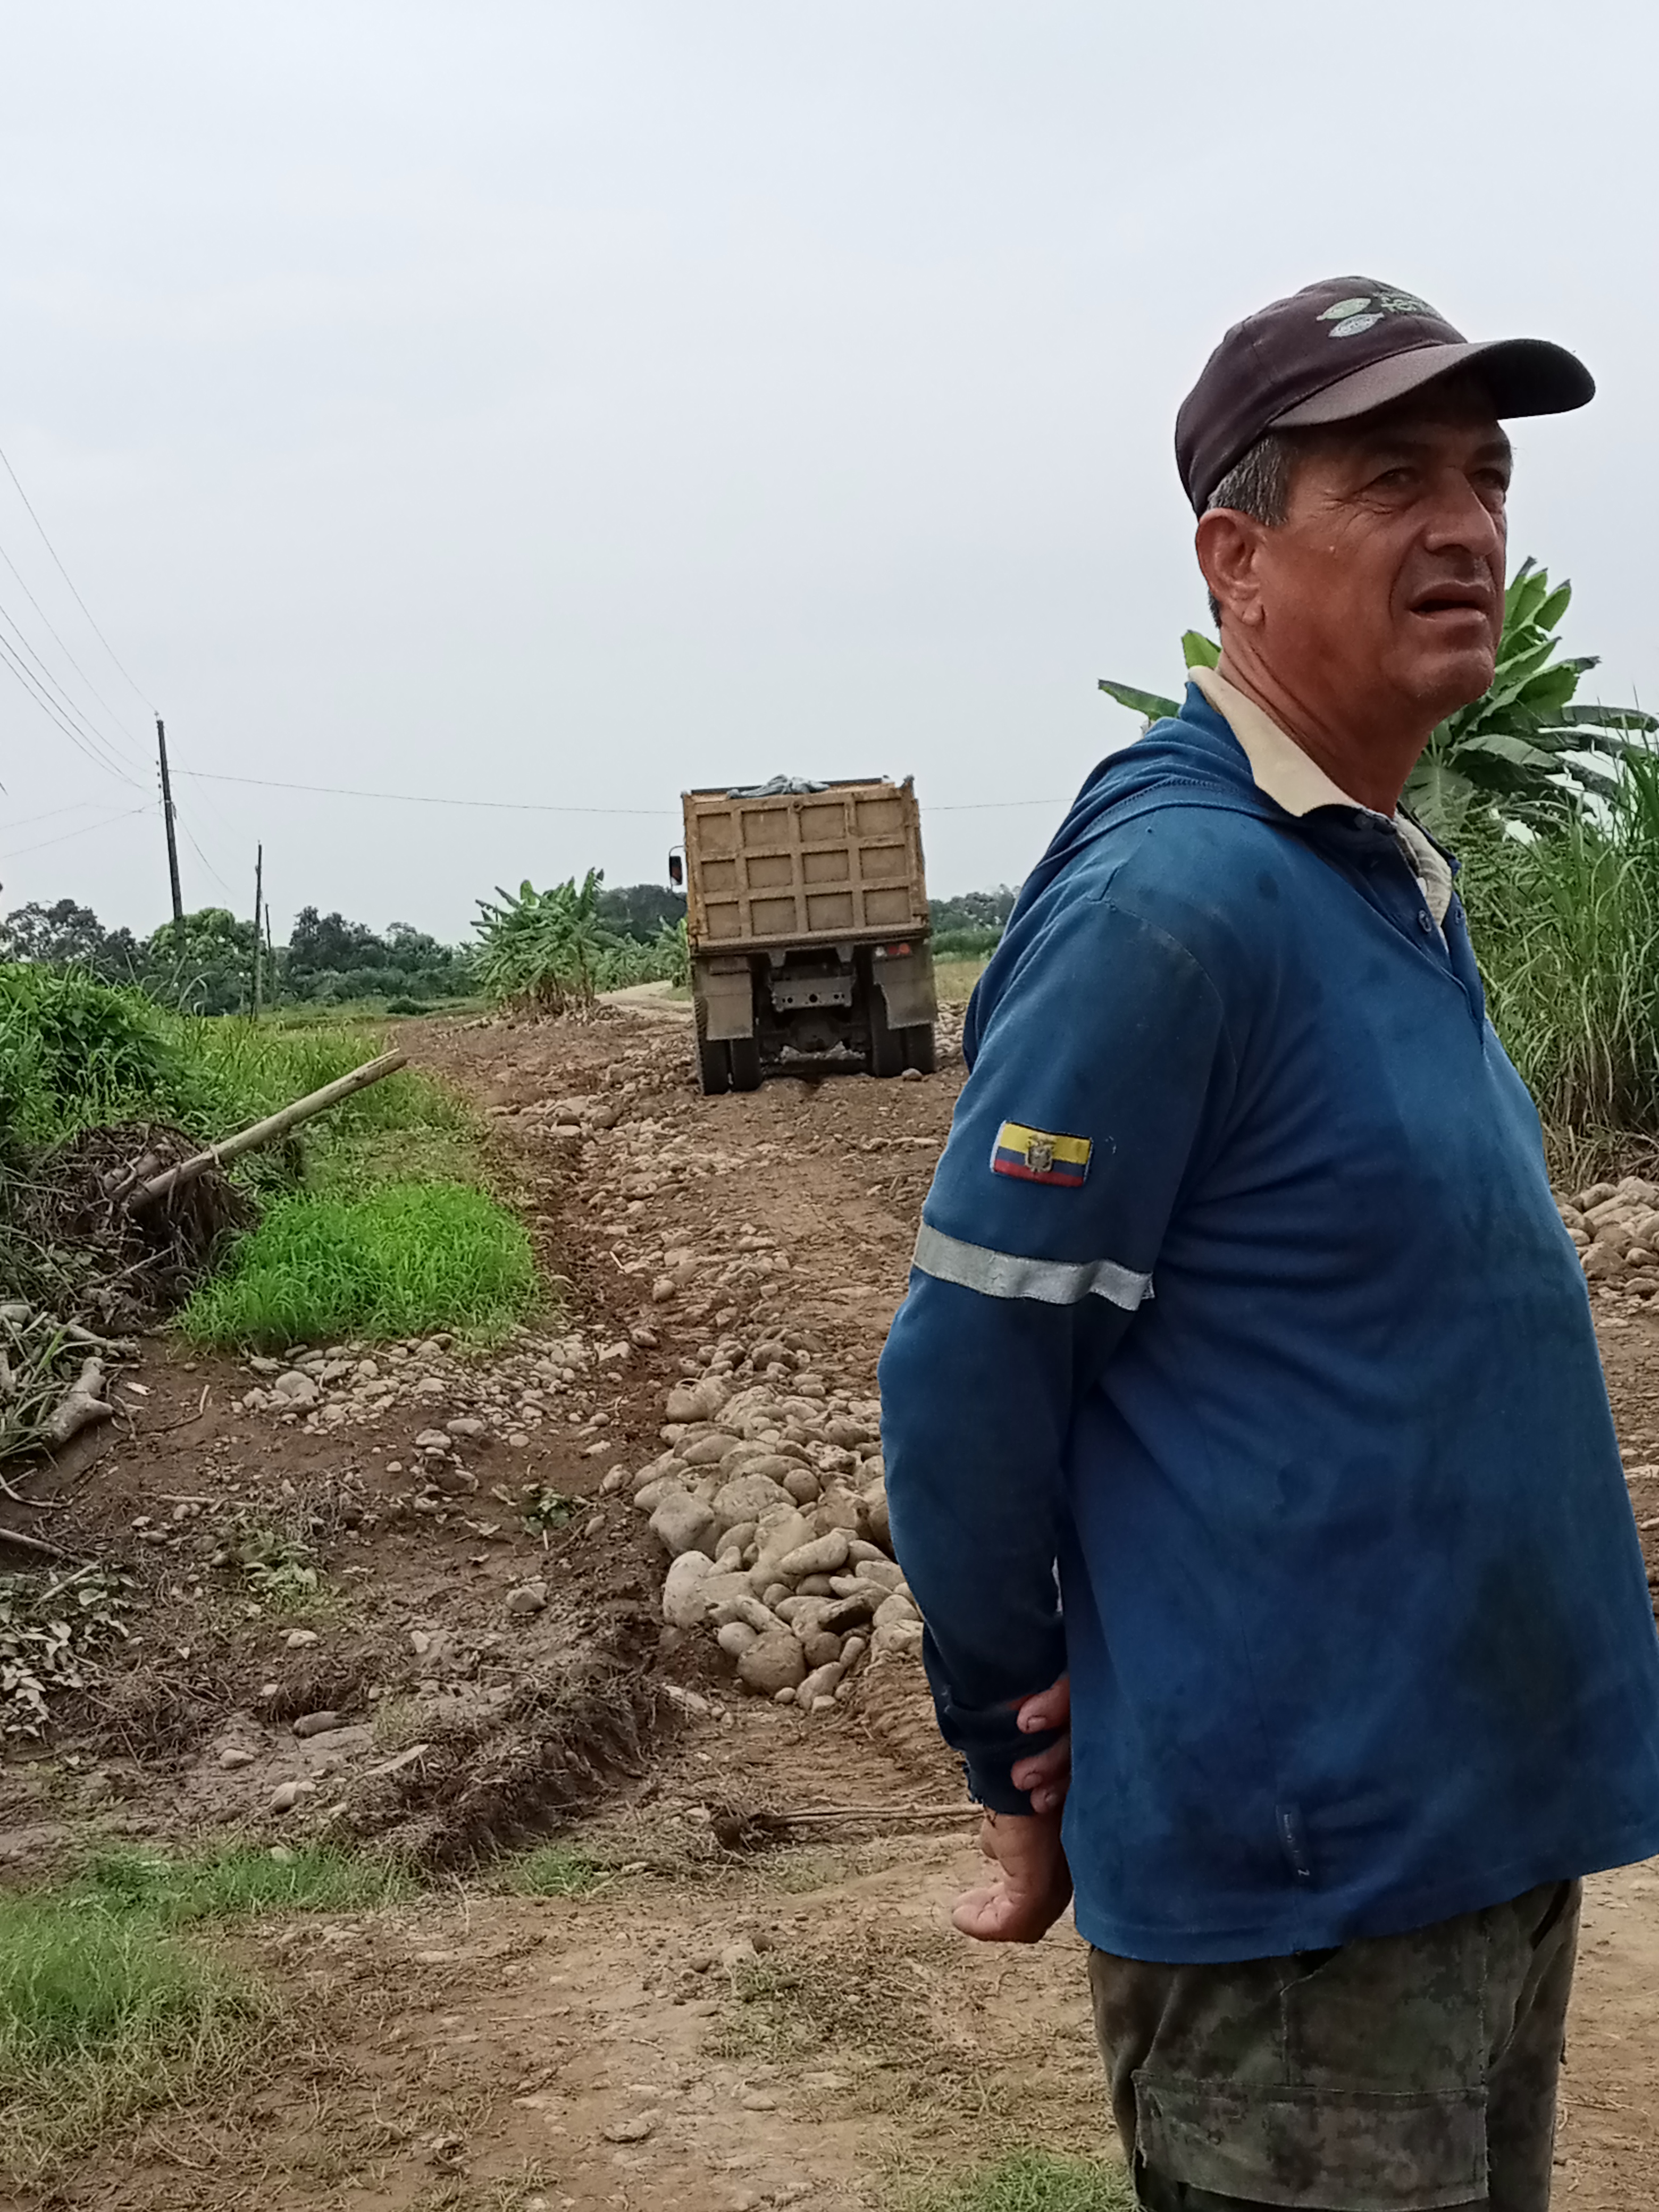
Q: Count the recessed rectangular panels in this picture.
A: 12